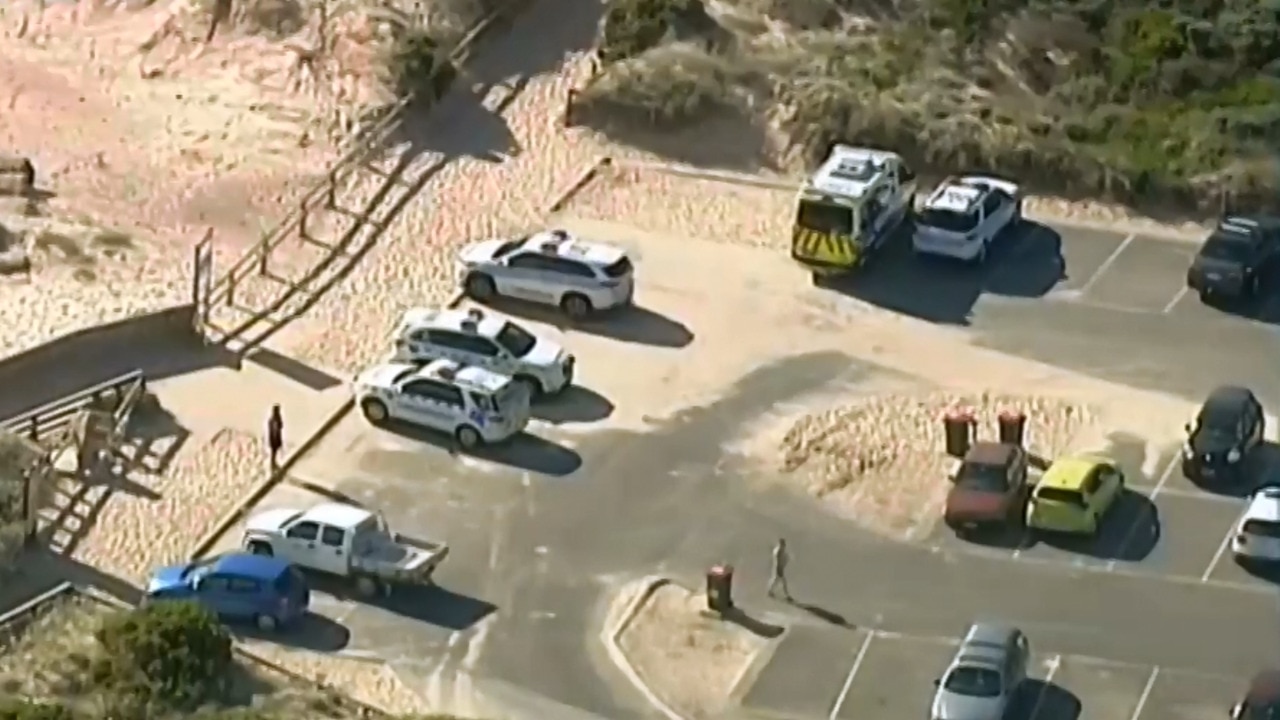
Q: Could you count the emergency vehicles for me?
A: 5